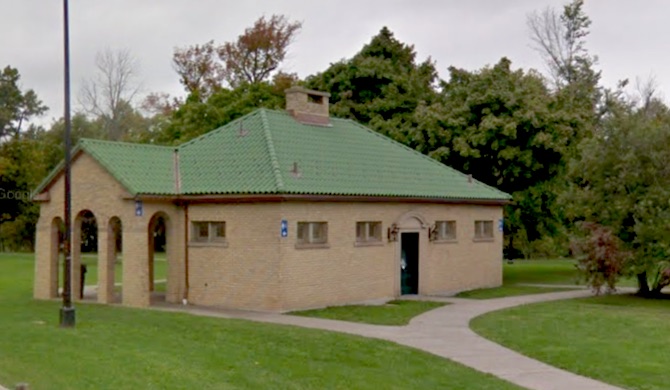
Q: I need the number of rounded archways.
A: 4